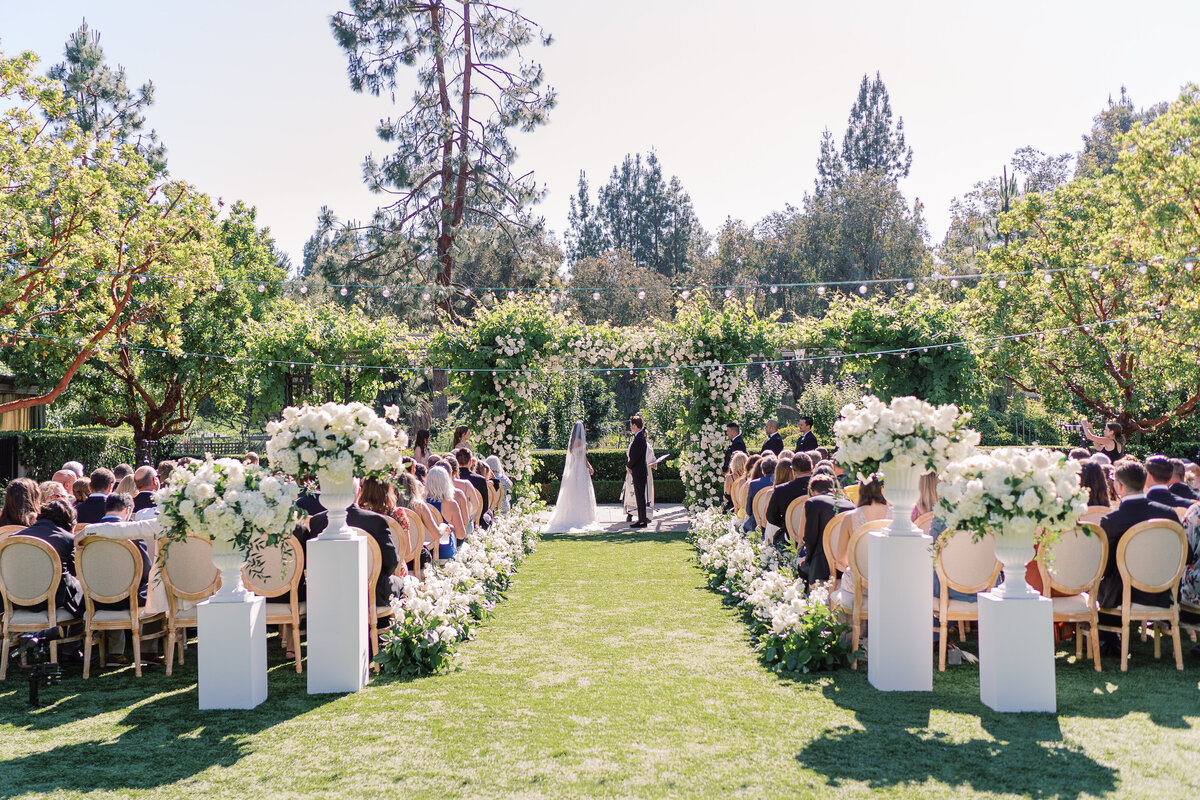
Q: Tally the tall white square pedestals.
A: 4